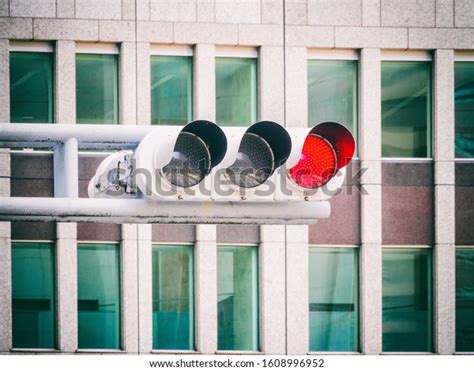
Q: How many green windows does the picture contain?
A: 14